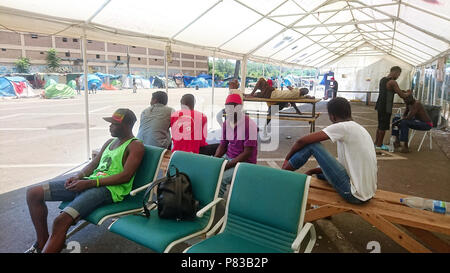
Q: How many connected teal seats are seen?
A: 3